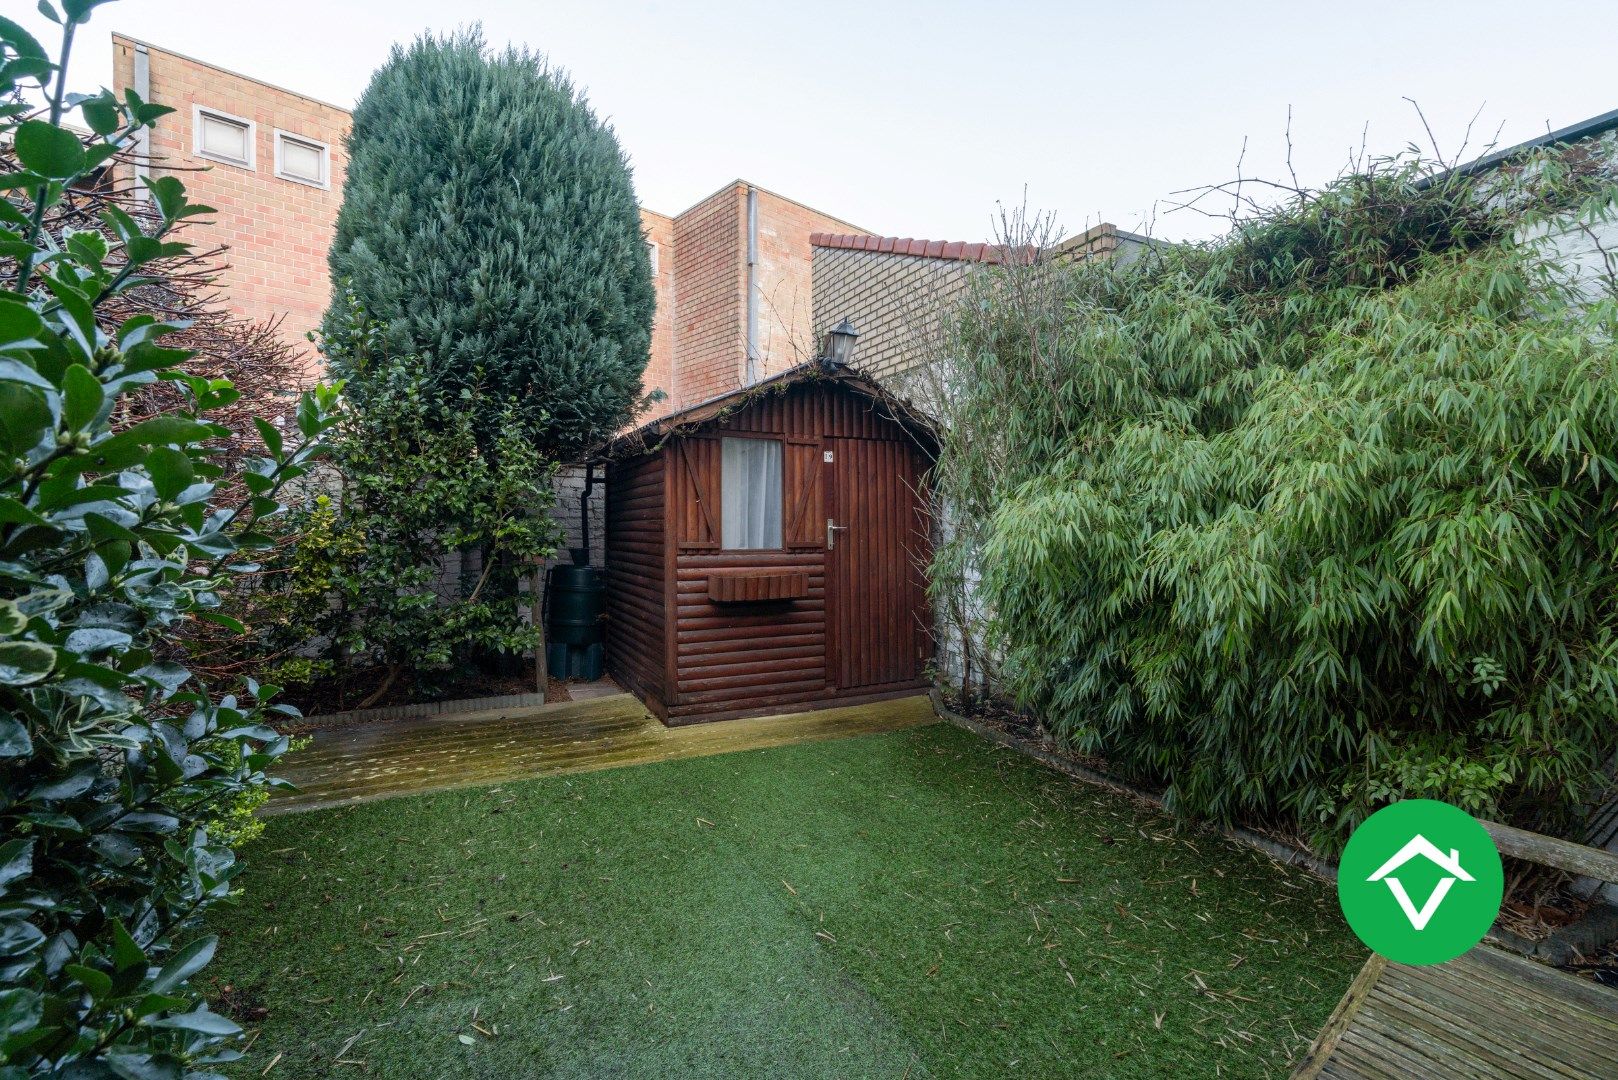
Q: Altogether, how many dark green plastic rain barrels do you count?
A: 1